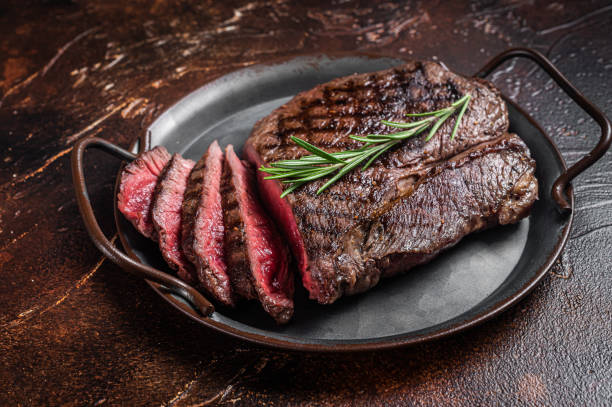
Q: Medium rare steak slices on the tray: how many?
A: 4